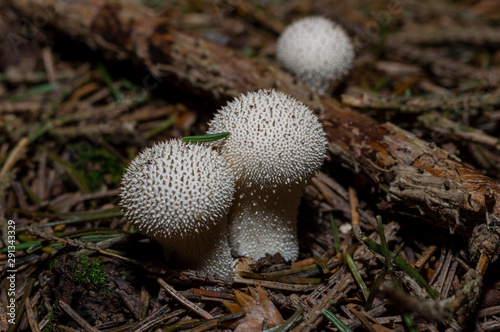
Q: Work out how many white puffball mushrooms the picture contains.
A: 3